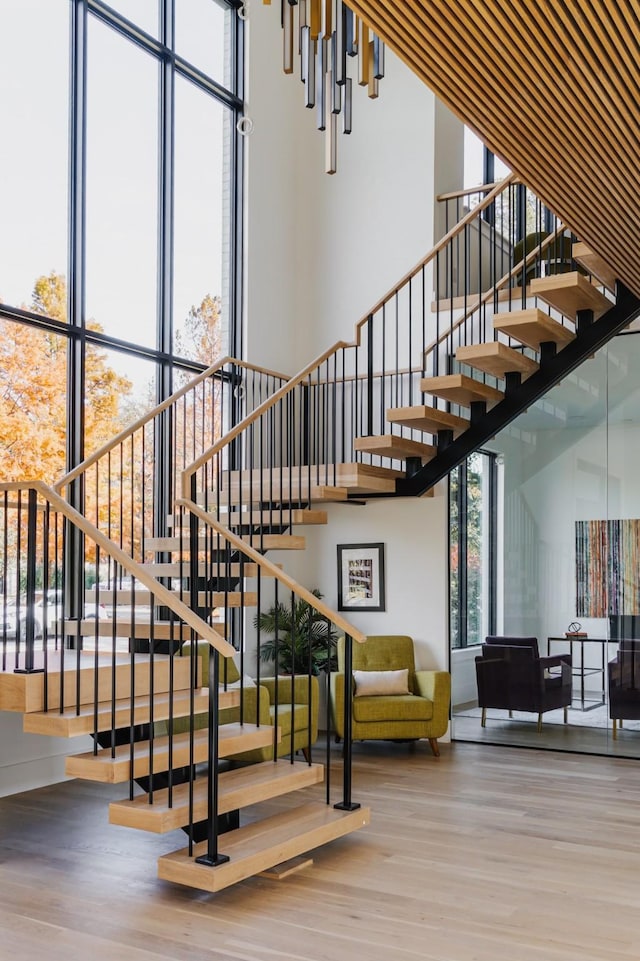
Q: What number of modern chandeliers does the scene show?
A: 1